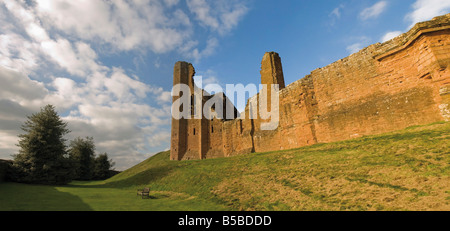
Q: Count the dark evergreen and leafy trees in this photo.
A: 3